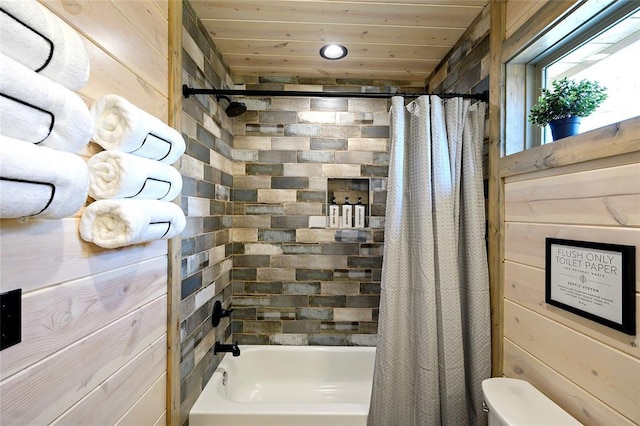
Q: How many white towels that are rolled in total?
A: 6